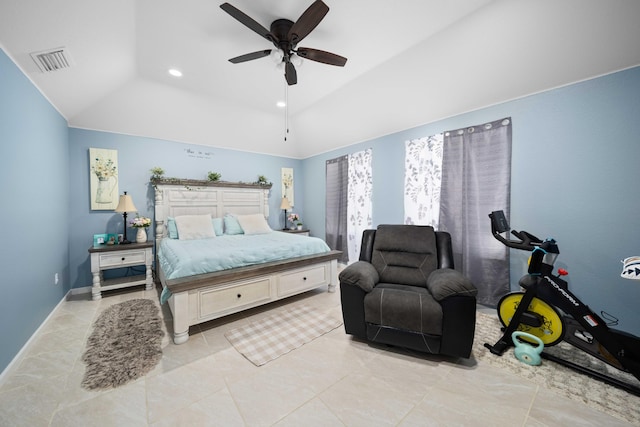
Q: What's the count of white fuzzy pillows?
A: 2